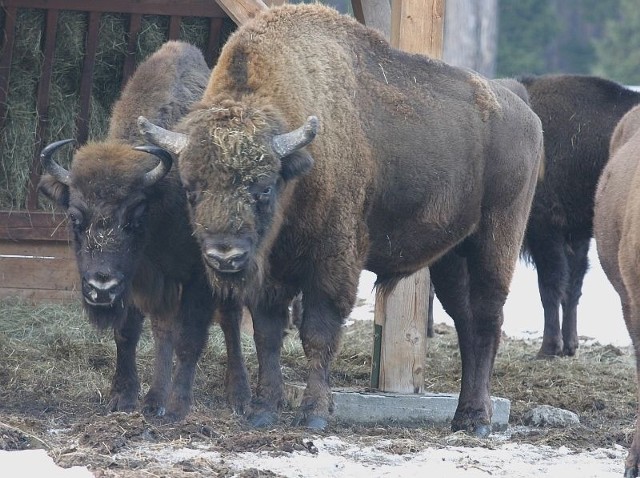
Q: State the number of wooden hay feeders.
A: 1